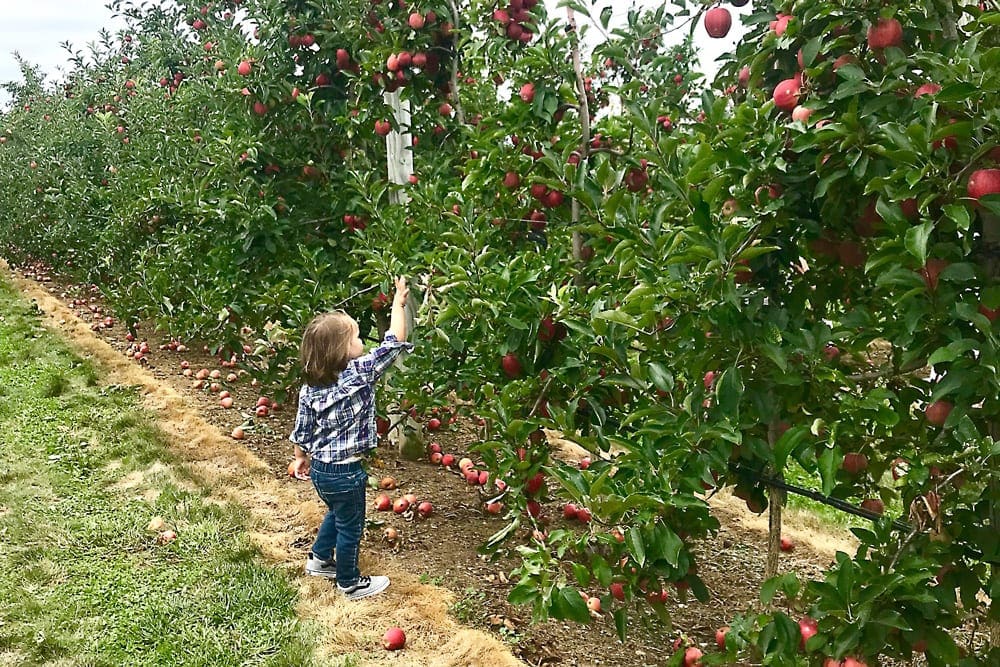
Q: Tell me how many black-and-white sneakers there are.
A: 2